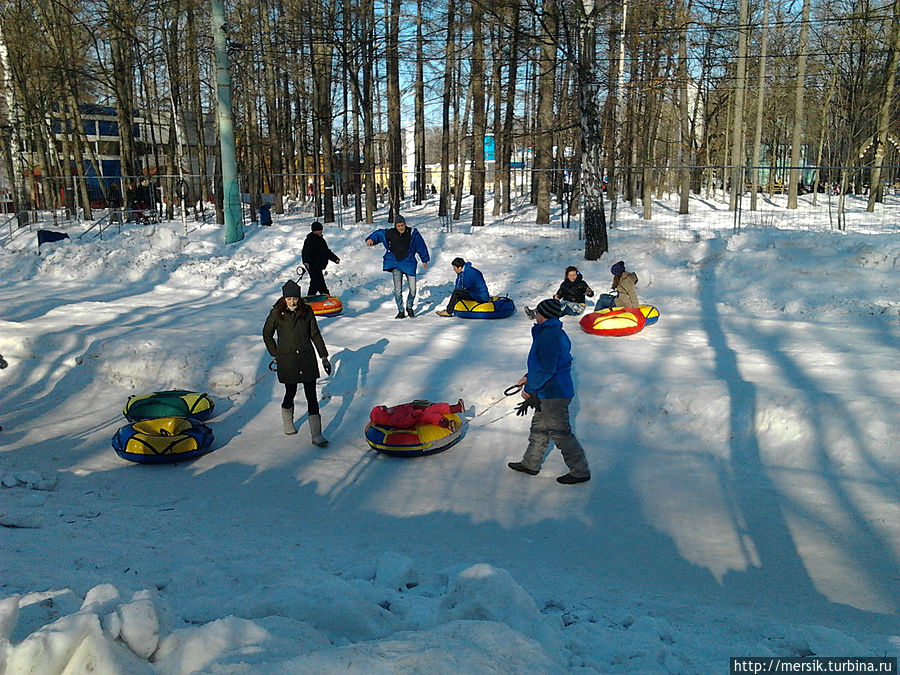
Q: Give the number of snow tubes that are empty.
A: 4